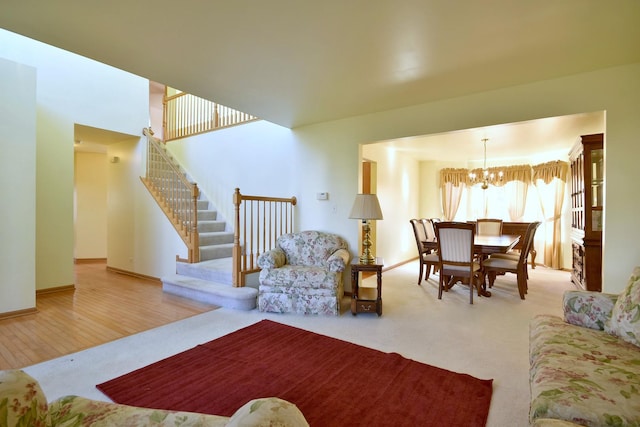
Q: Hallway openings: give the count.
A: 1